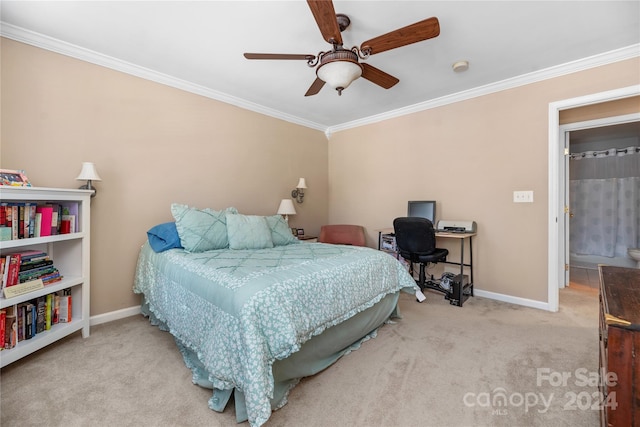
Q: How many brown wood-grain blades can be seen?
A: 5